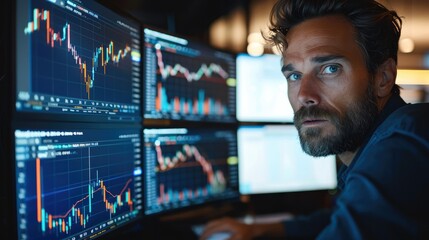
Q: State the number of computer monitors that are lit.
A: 6